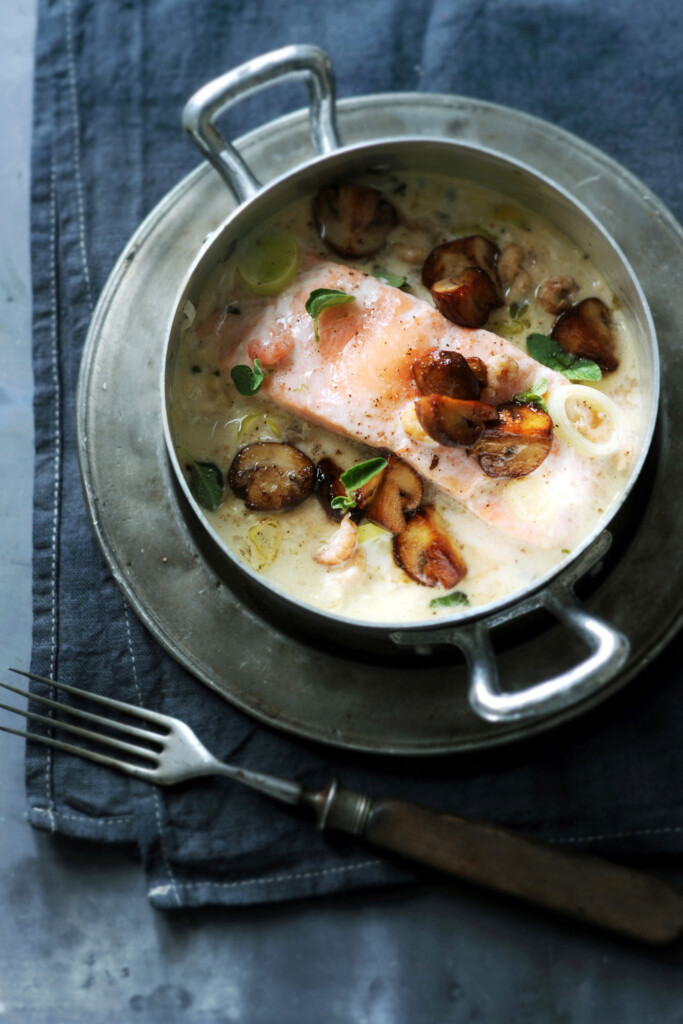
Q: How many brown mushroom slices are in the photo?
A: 11